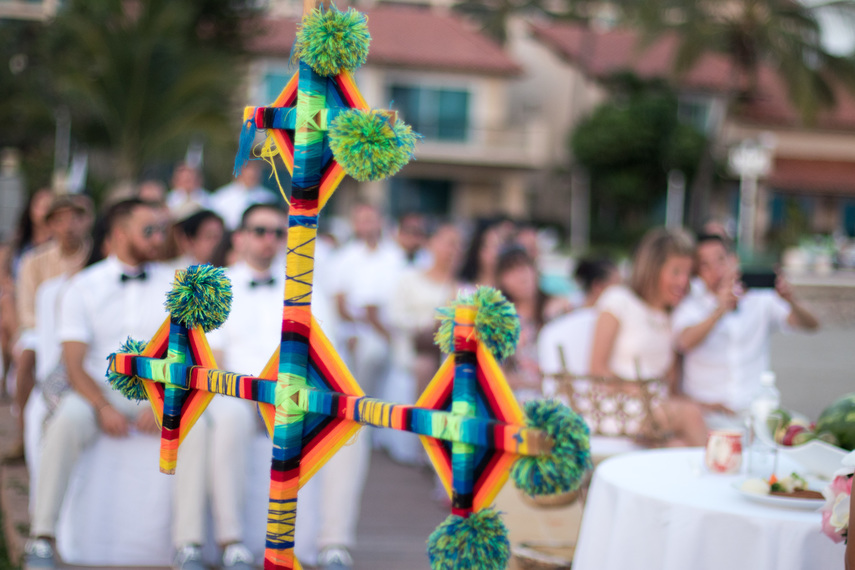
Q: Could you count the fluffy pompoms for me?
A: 7